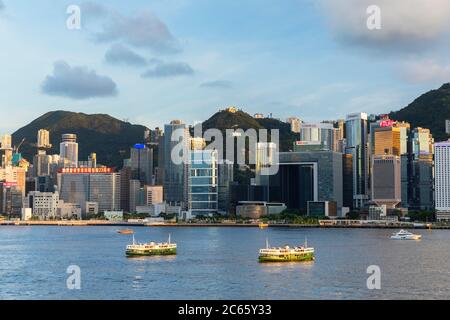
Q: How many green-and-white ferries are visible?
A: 2